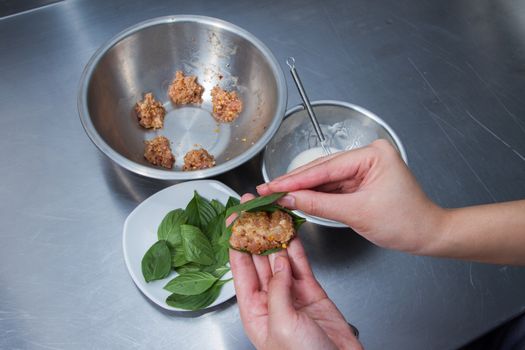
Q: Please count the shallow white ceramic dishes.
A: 1